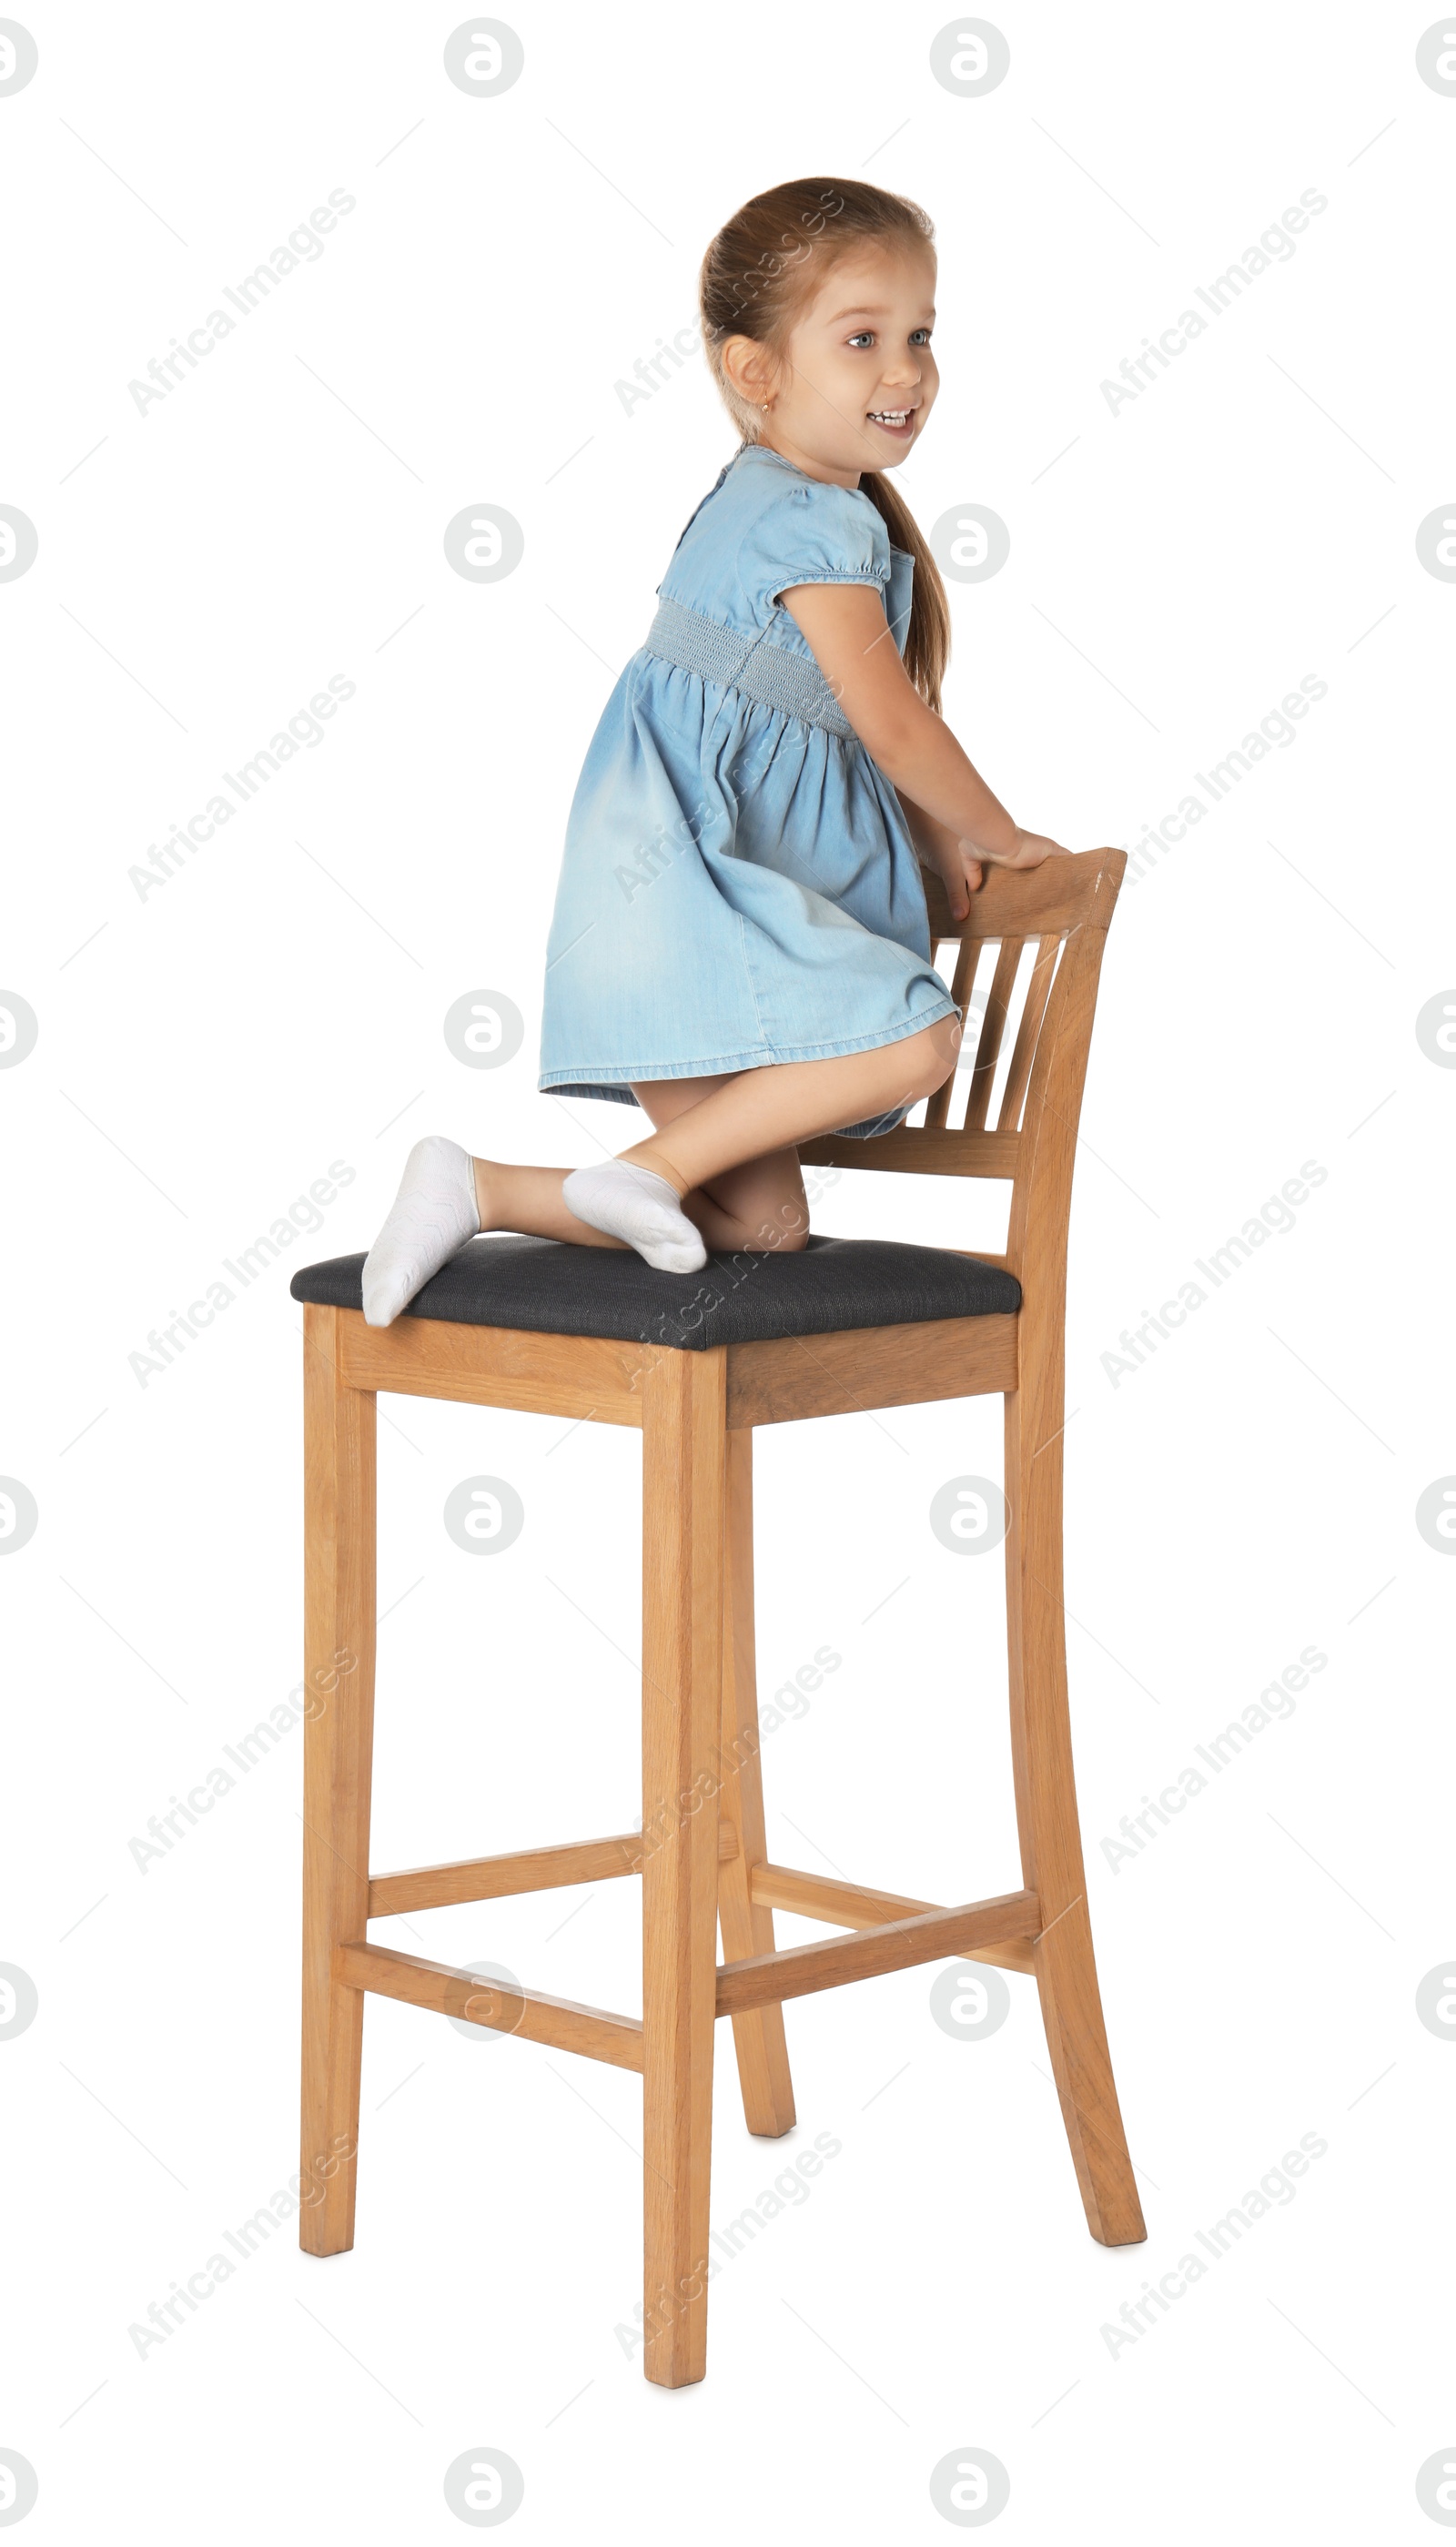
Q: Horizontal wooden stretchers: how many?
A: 4